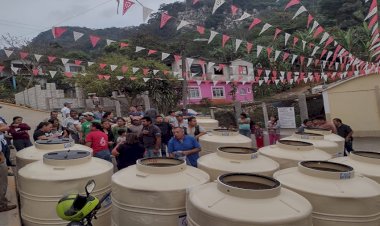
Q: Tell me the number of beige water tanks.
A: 12